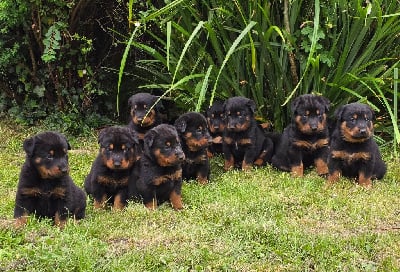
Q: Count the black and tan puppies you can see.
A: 9